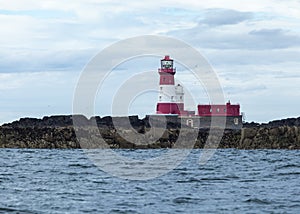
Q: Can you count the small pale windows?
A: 3